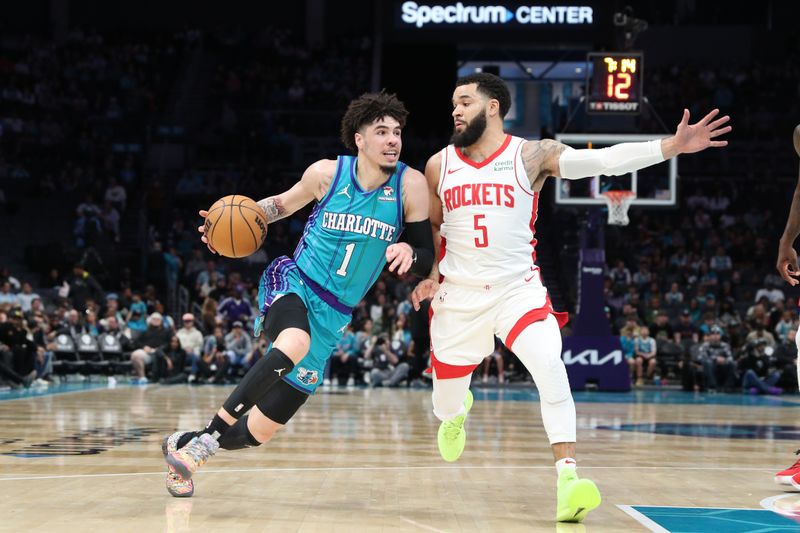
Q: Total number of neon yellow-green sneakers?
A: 2